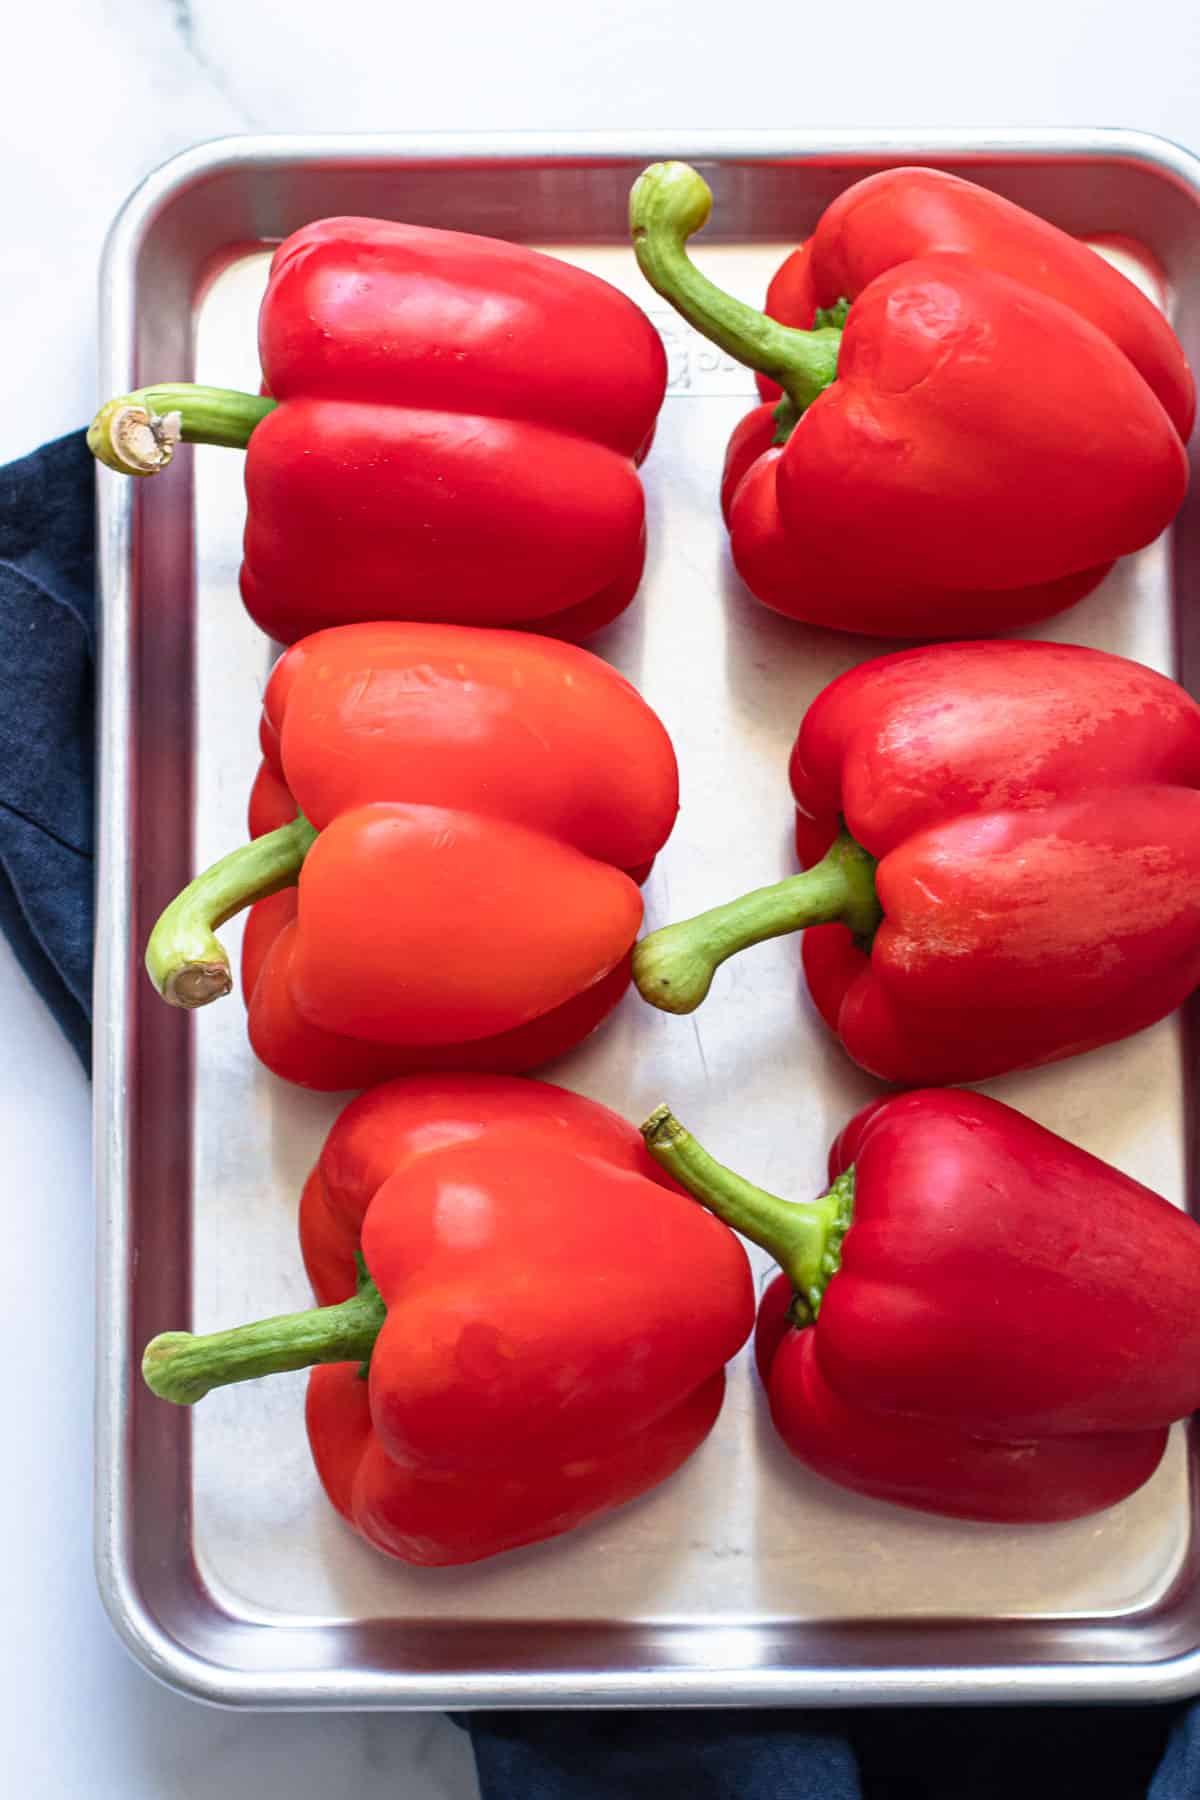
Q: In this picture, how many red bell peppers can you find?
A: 6